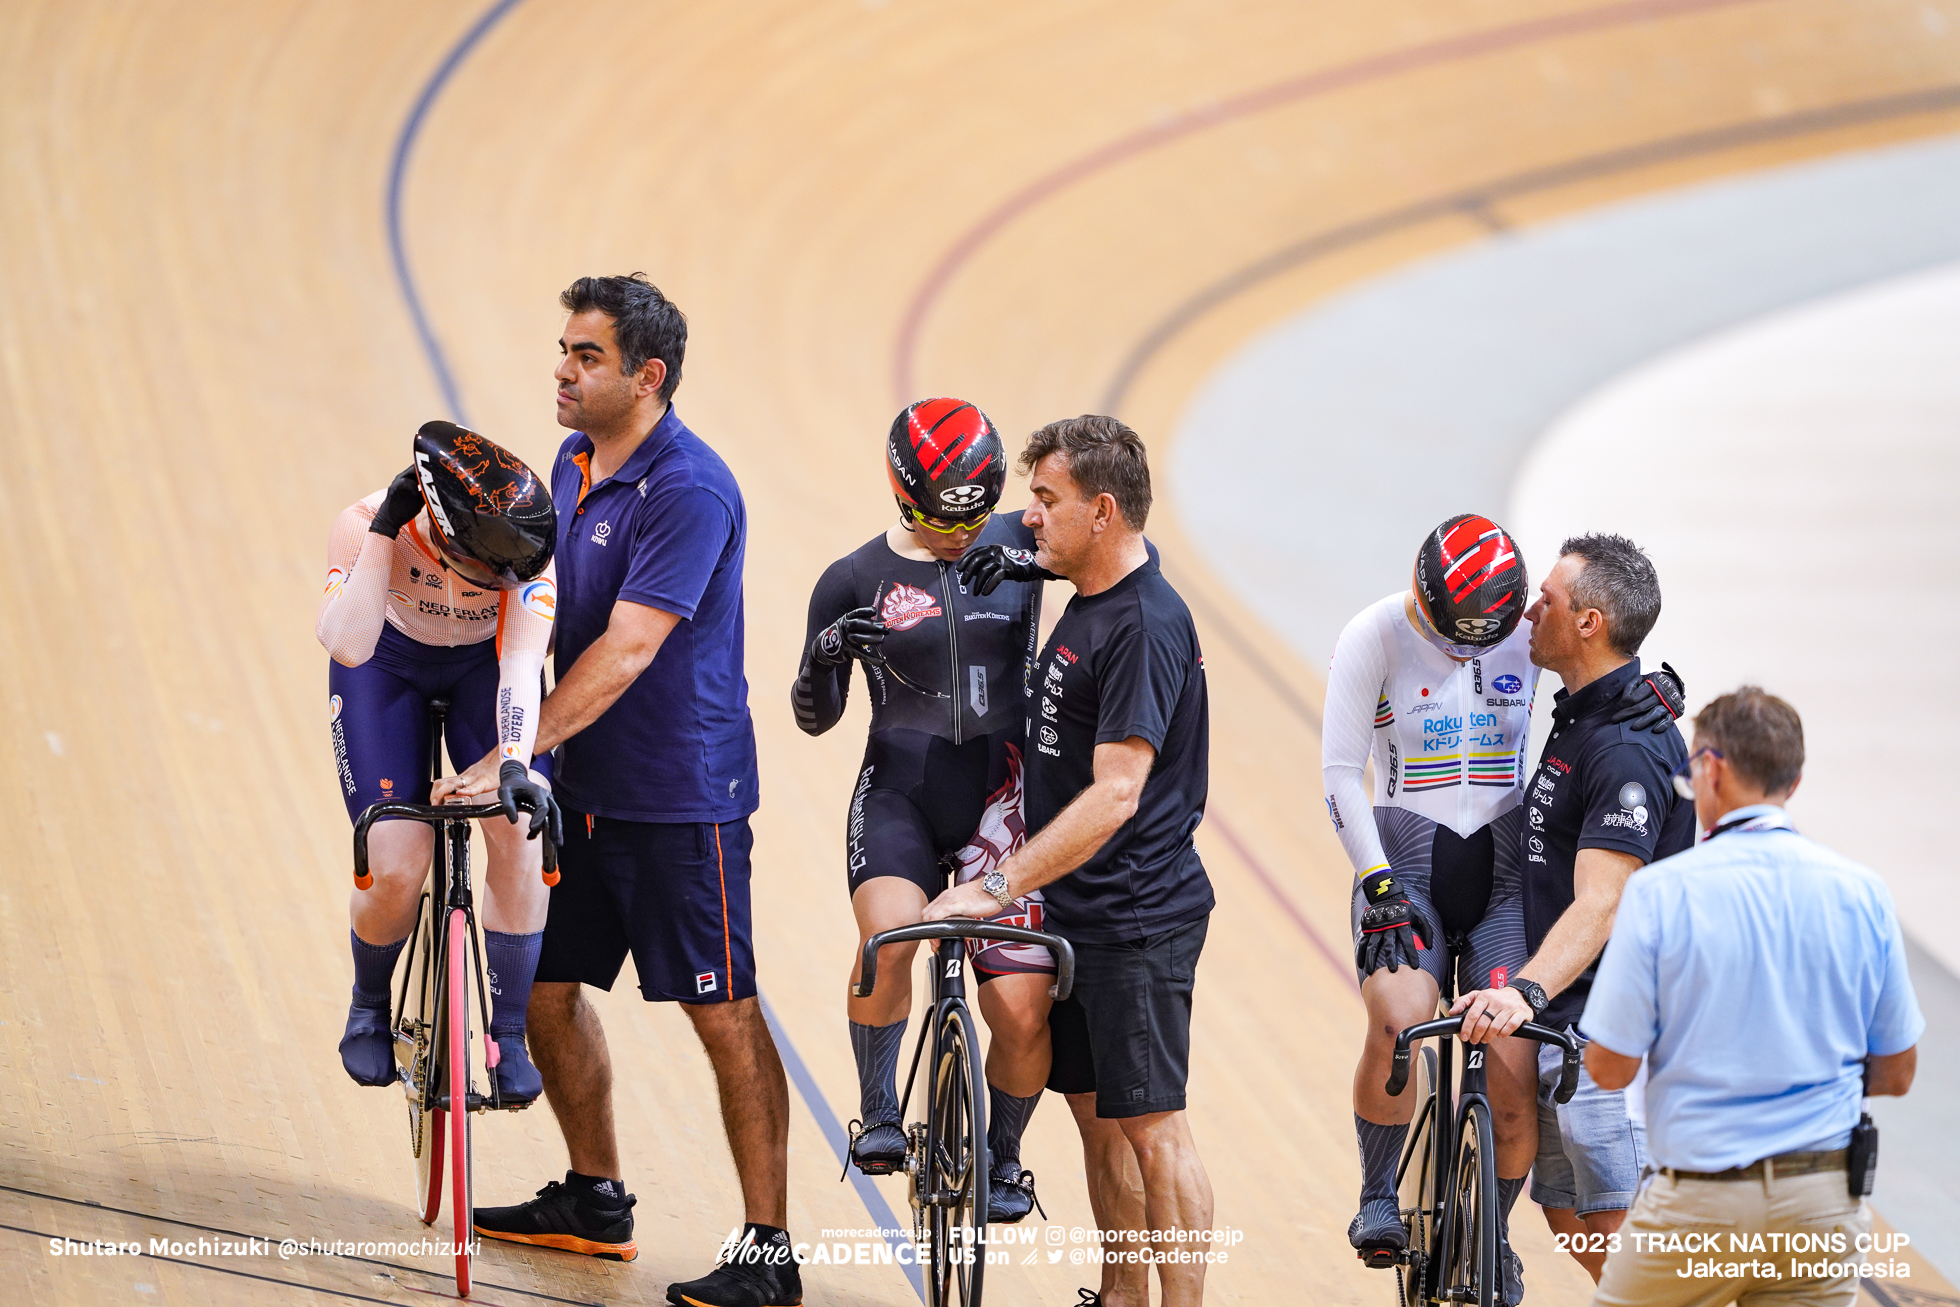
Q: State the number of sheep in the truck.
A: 0